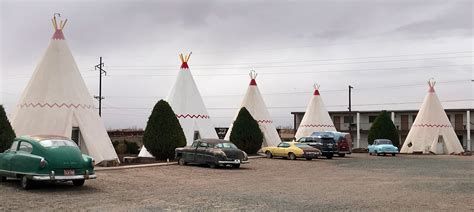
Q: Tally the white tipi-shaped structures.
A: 5